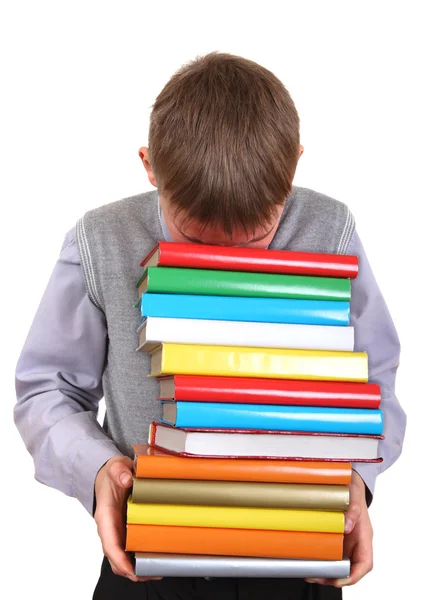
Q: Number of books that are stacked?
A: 13